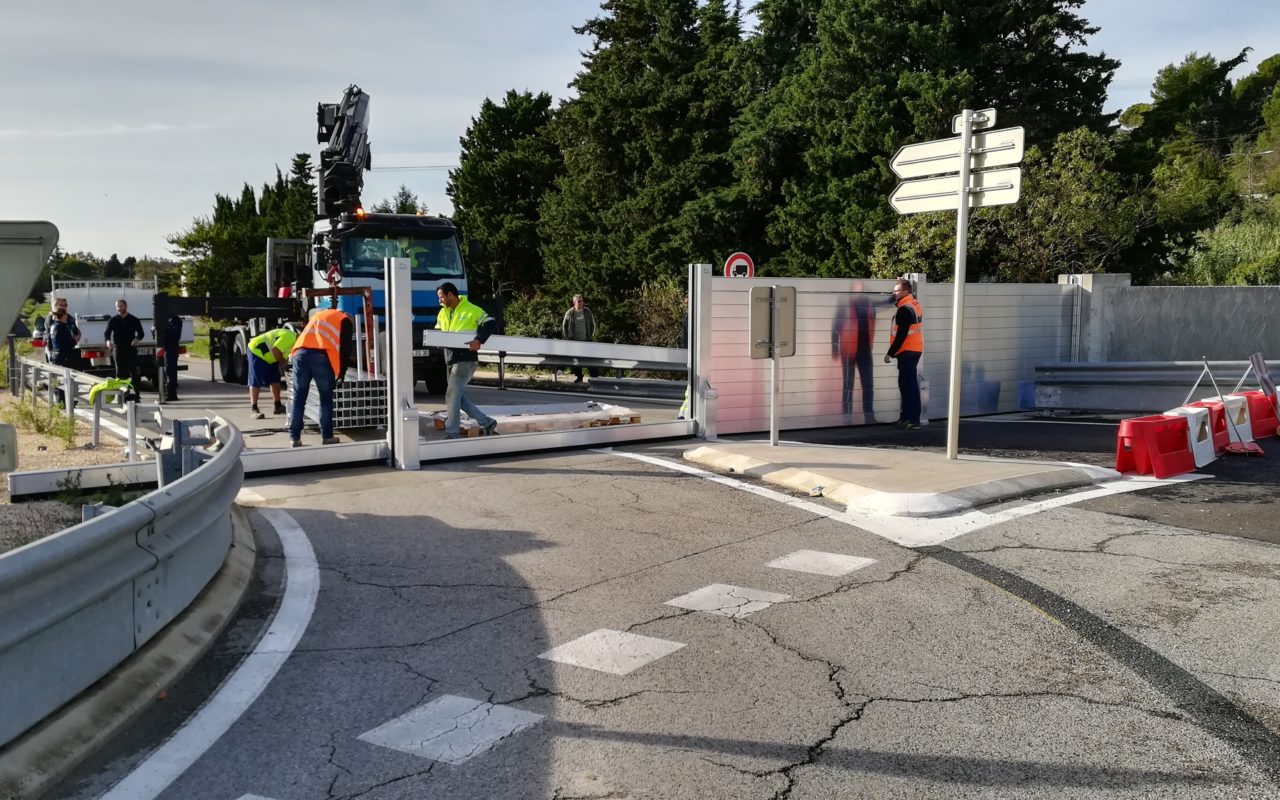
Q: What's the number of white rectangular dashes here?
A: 4